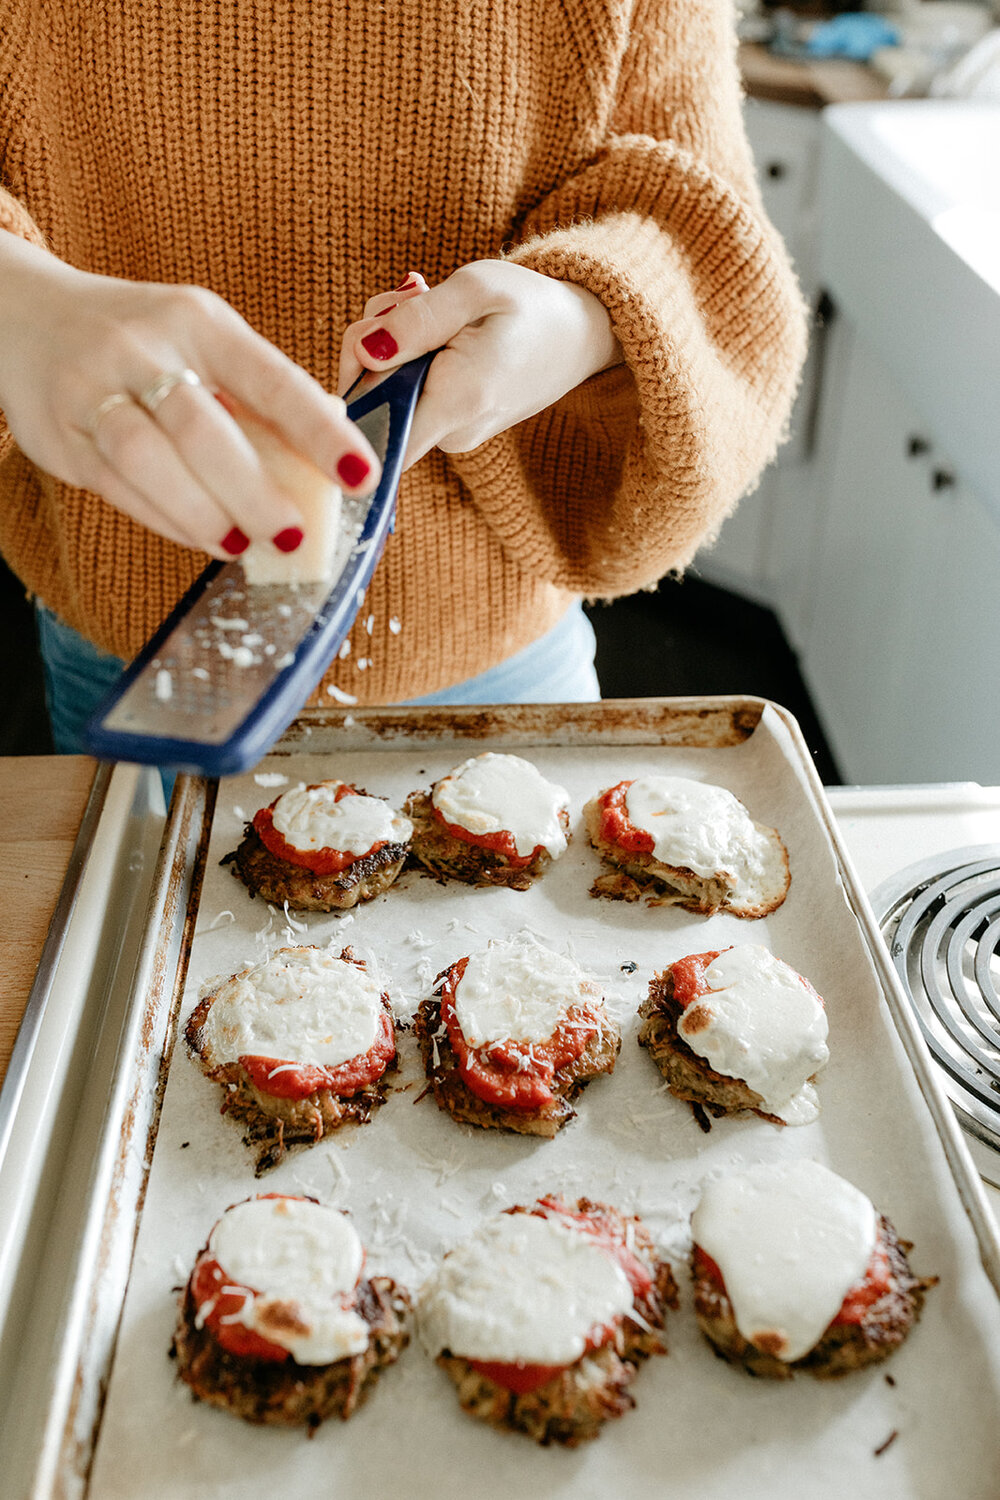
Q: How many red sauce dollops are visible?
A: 9